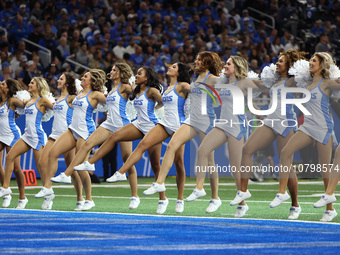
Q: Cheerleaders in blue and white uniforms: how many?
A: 11